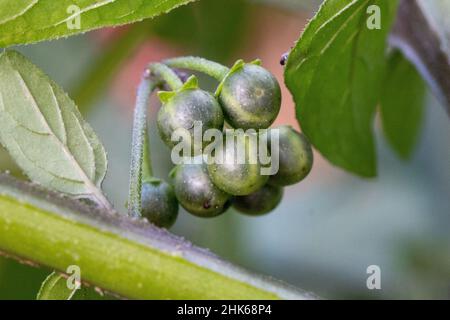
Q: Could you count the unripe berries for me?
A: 7